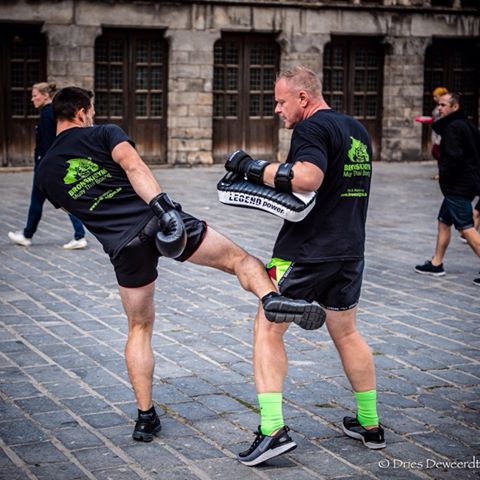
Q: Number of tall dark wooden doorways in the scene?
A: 5